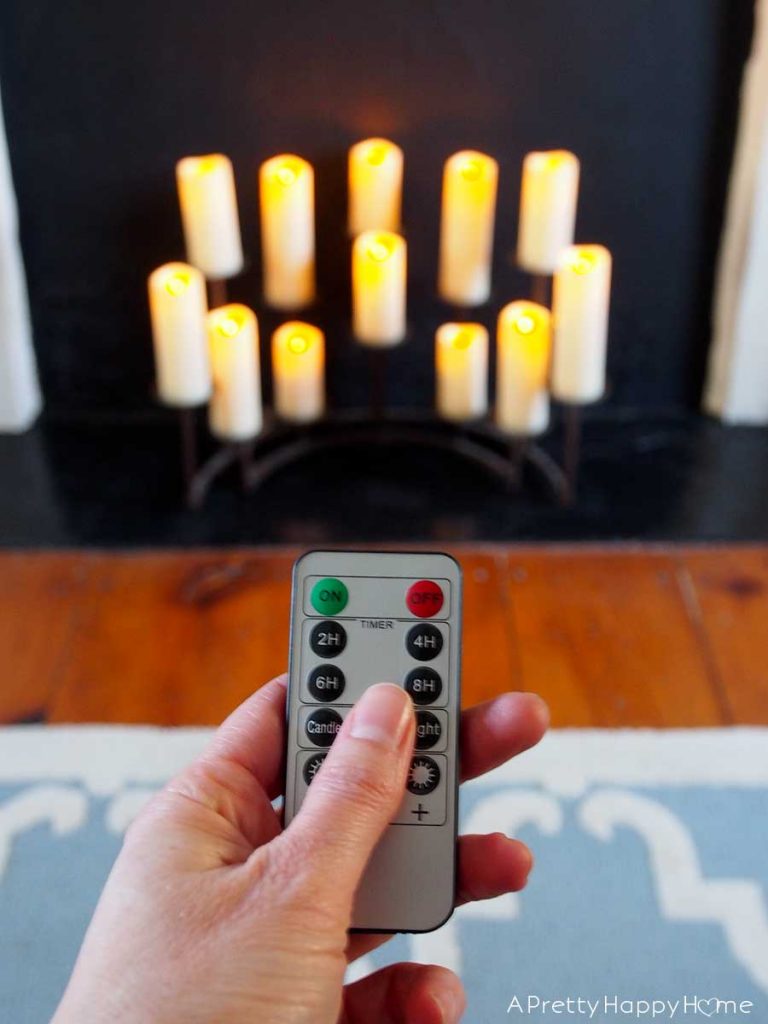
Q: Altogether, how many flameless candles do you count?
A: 12